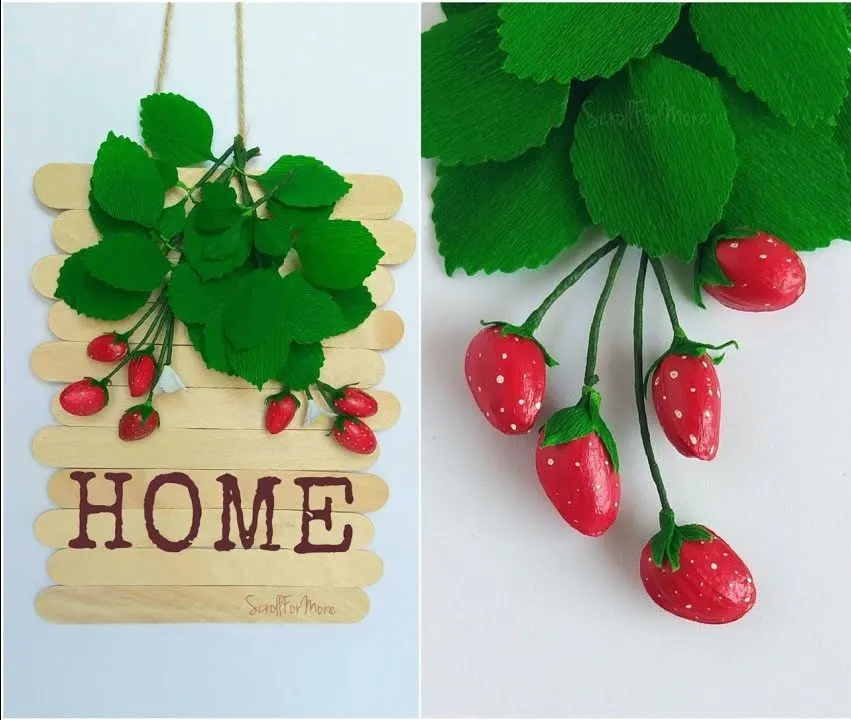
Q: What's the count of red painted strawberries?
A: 12